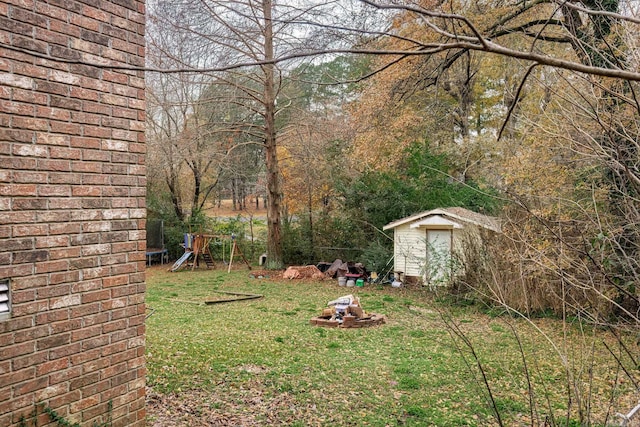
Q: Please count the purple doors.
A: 0